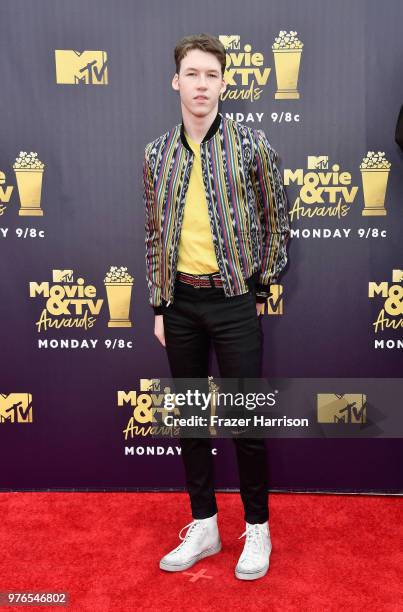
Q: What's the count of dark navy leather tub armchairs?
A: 0